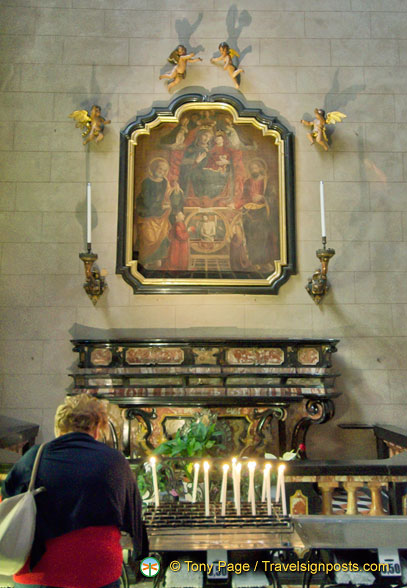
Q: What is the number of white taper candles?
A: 15